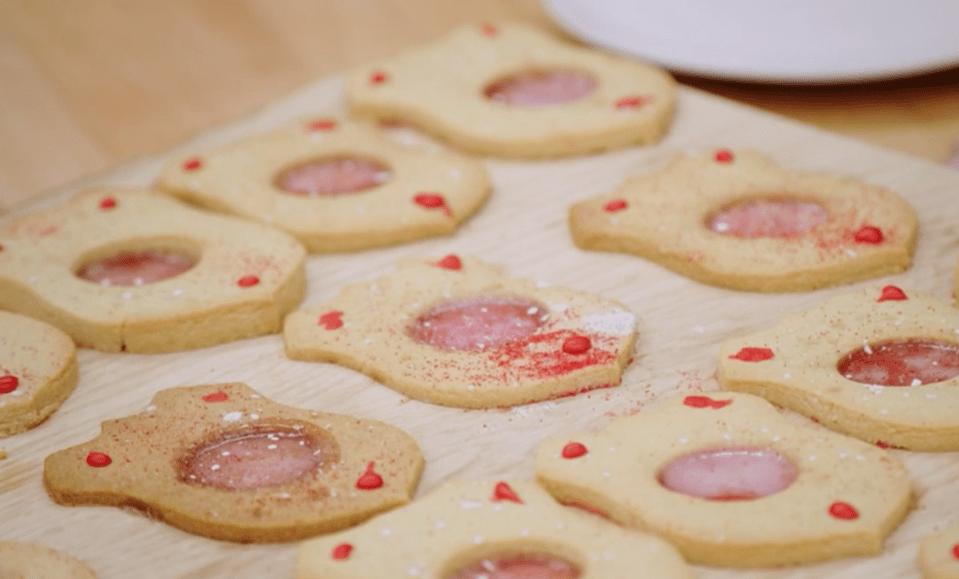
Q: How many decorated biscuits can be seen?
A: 12